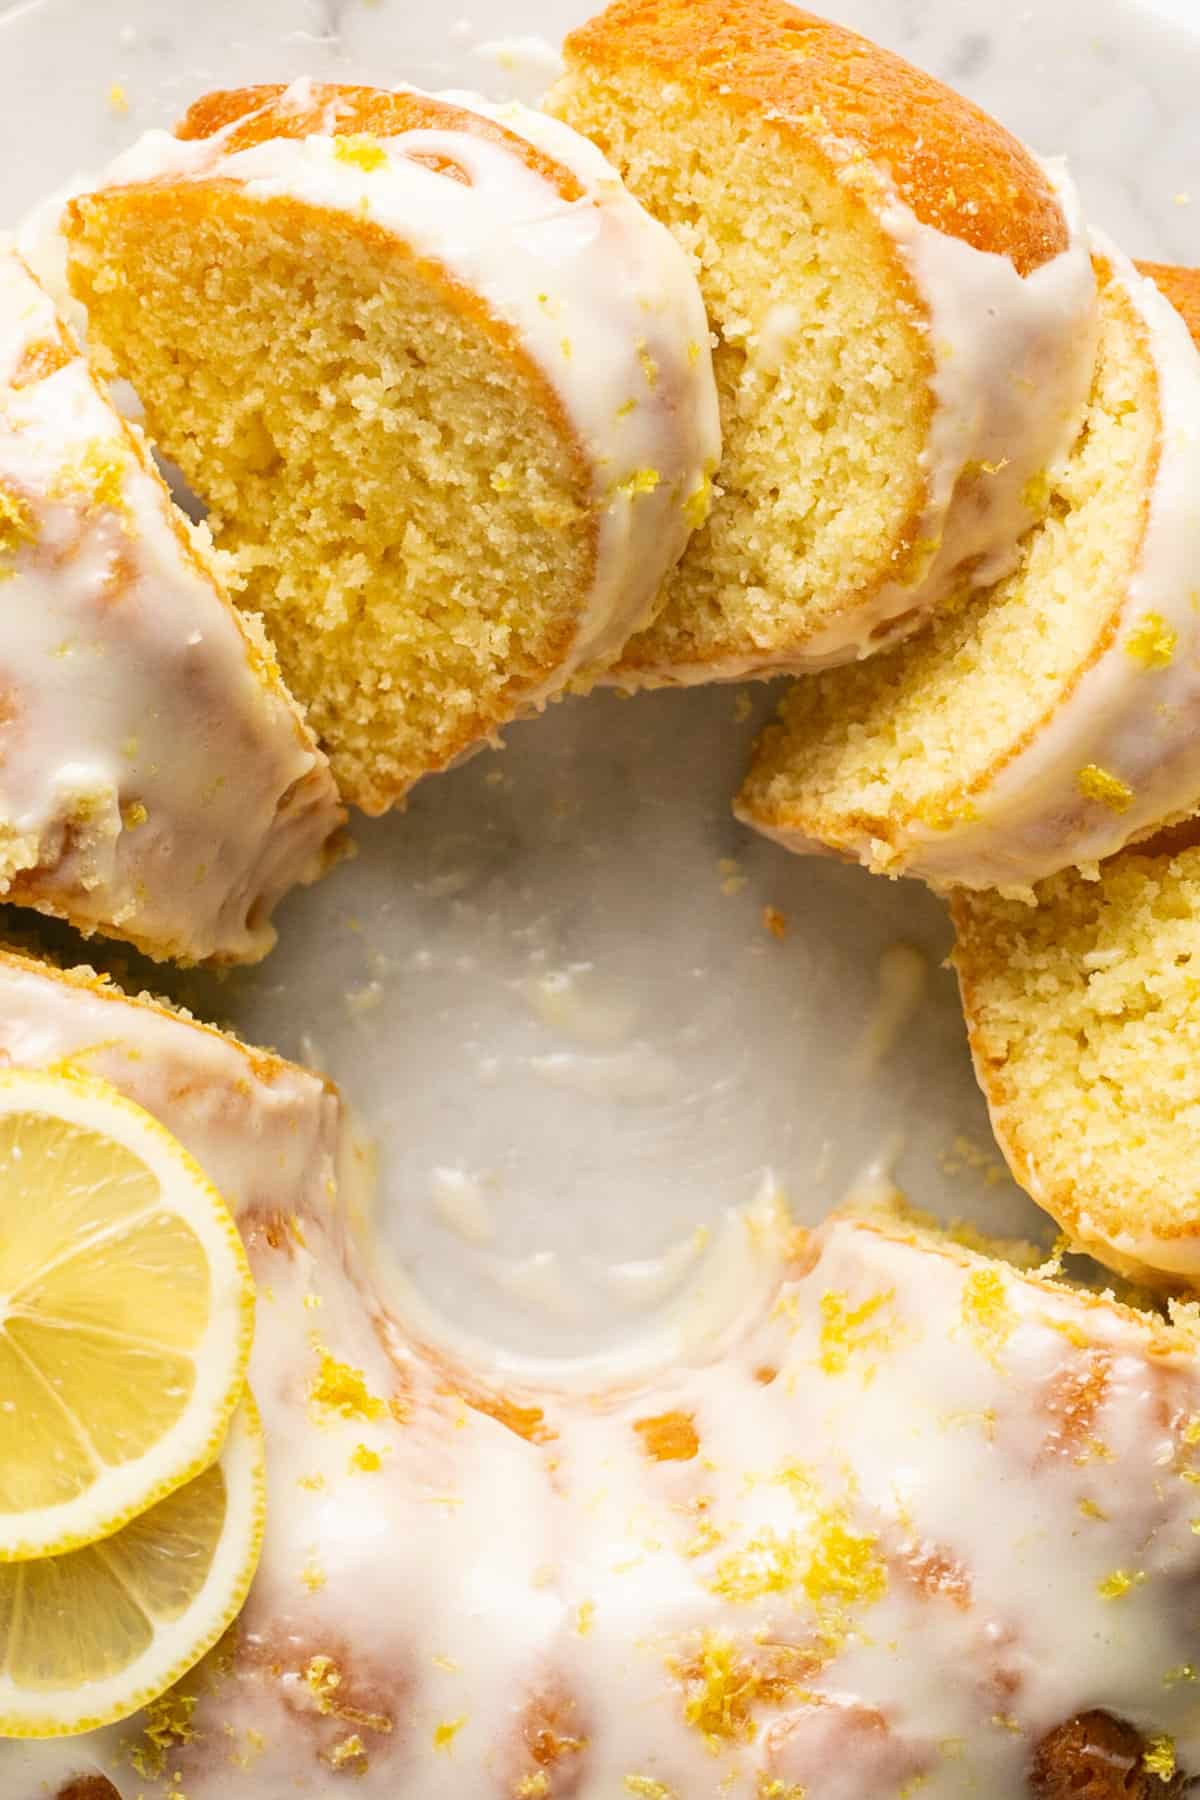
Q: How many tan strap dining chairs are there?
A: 0